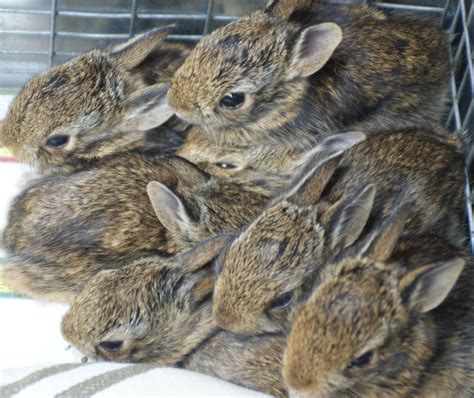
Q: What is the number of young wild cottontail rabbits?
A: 7